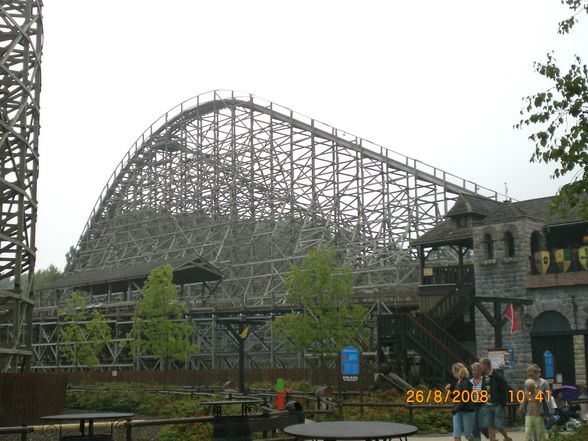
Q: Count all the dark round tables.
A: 3